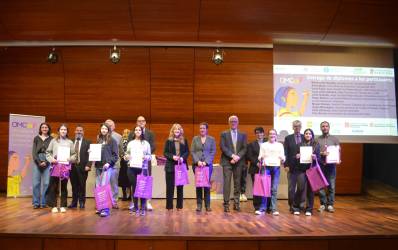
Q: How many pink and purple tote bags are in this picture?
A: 7